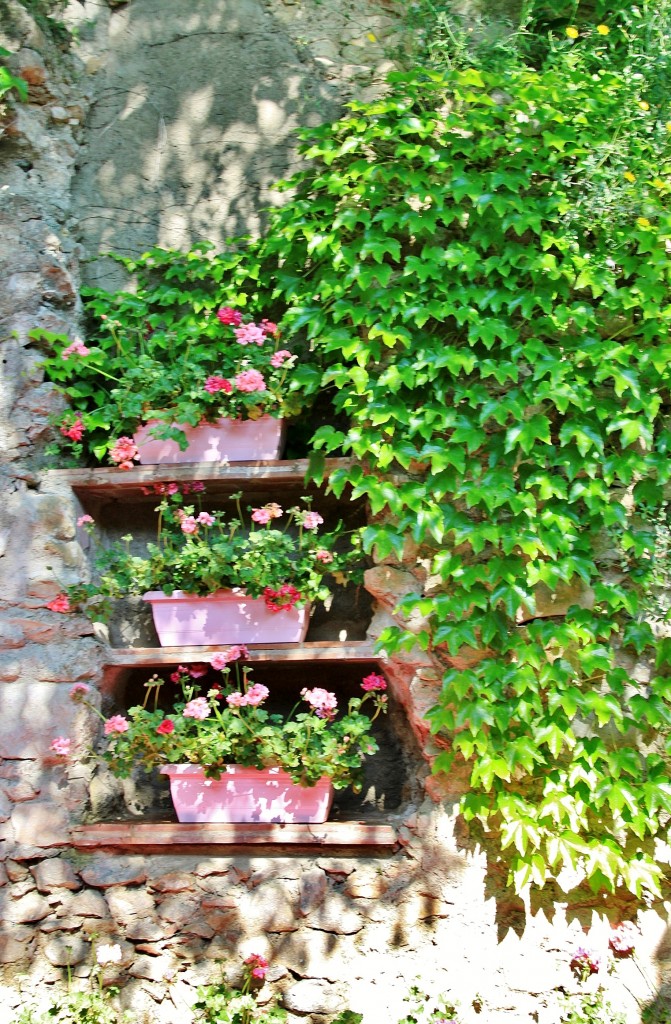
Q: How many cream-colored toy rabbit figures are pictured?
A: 0